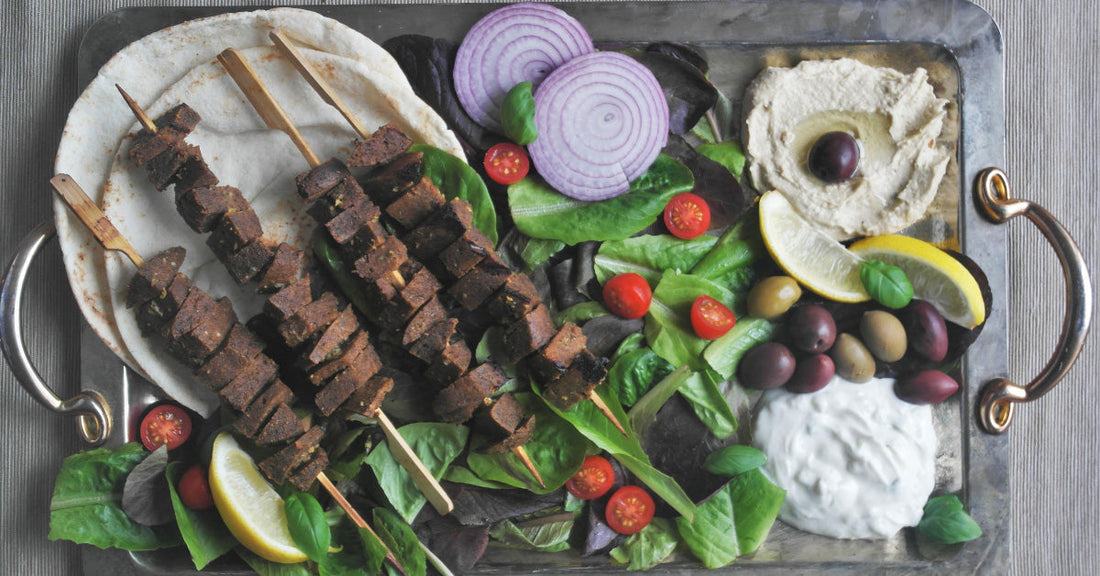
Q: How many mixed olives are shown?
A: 9